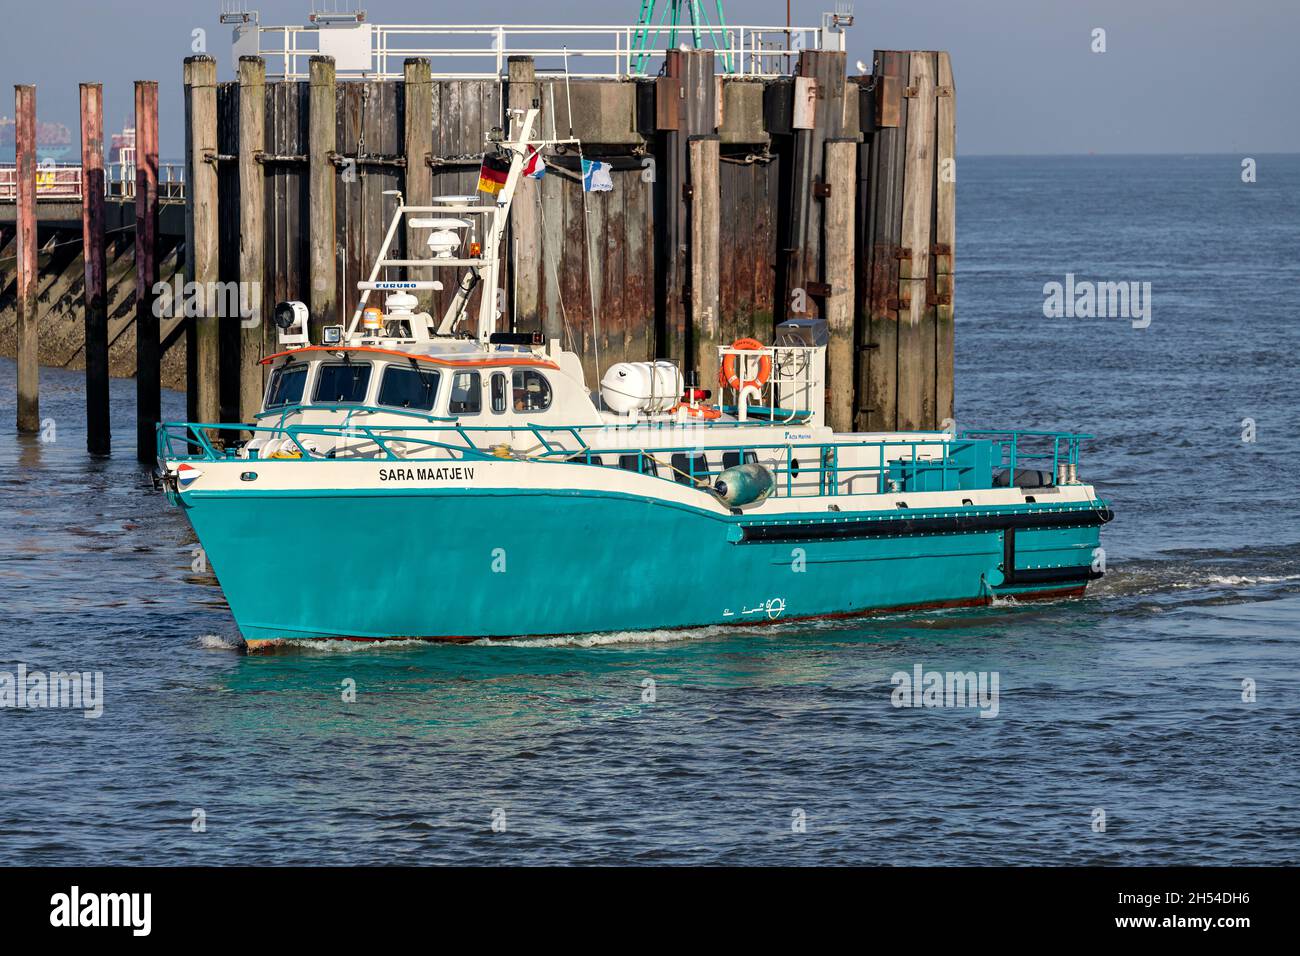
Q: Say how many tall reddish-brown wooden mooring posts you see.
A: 3